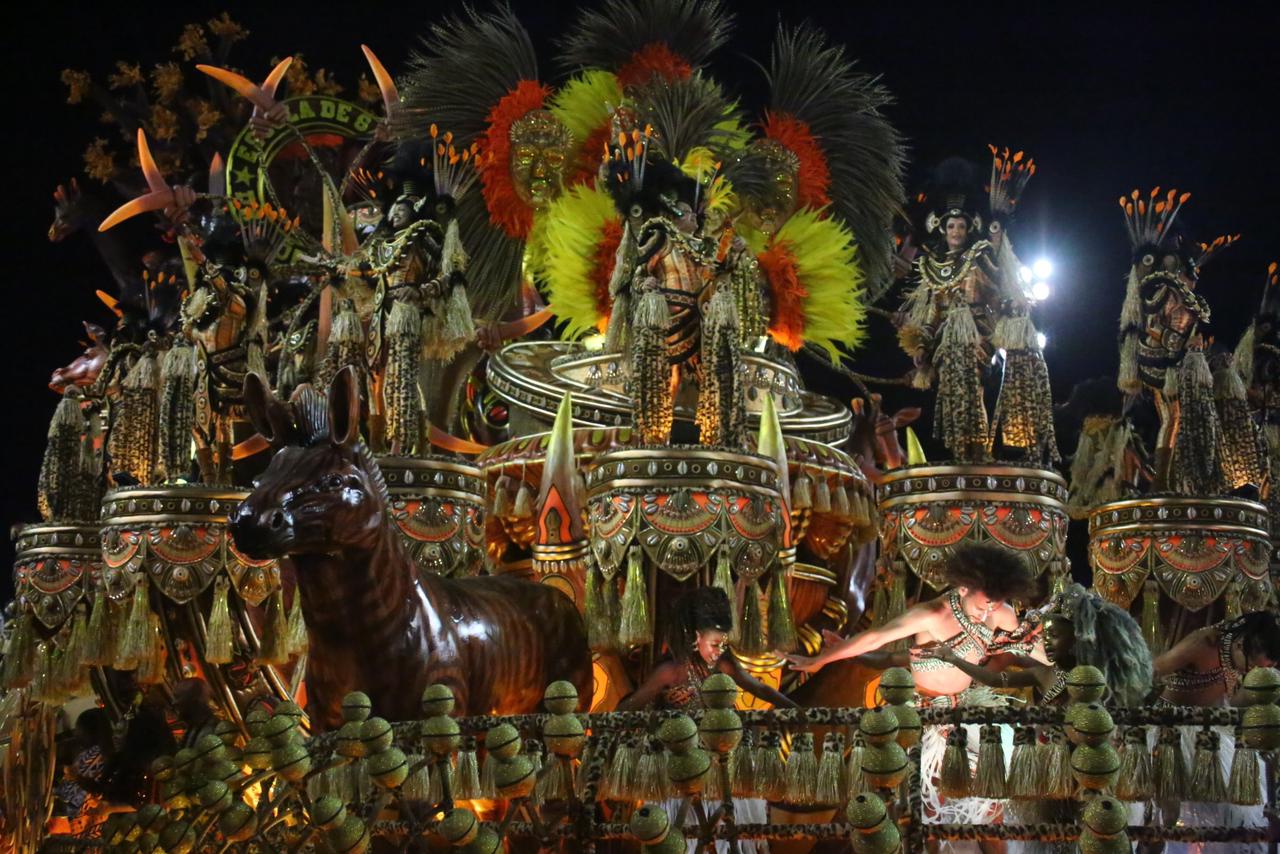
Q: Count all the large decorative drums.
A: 6